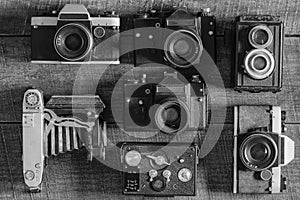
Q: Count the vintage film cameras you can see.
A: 7